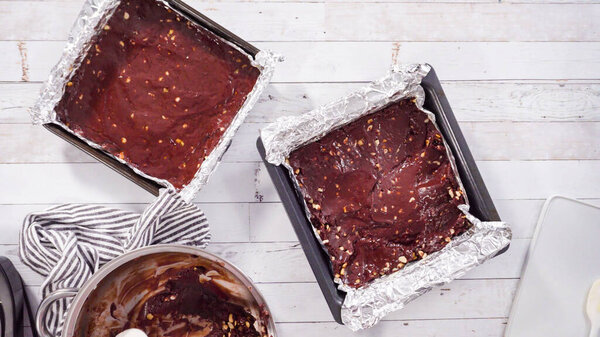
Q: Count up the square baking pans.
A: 2